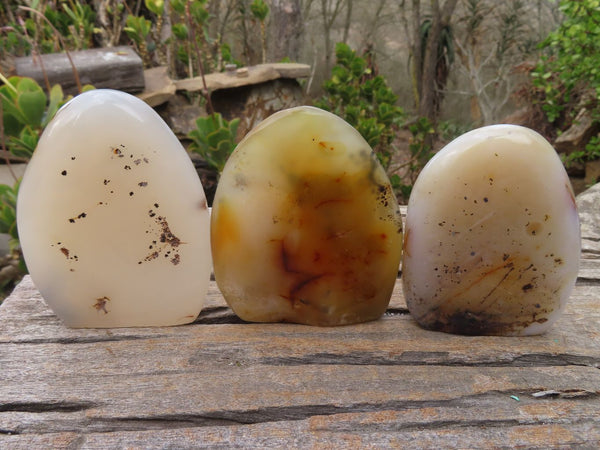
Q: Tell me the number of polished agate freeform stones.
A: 3